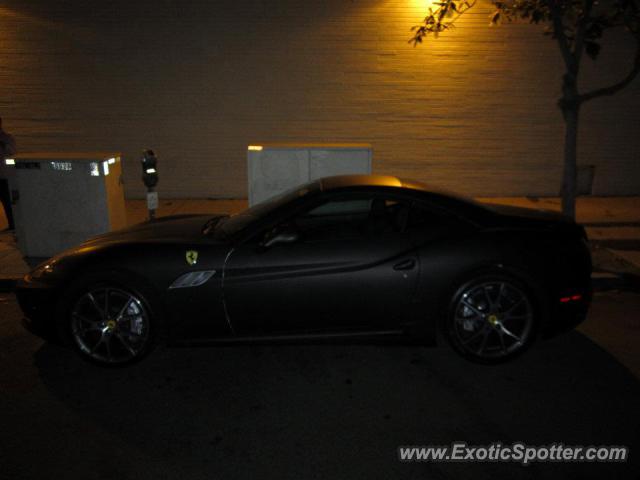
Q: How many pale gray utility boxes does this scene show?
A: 2